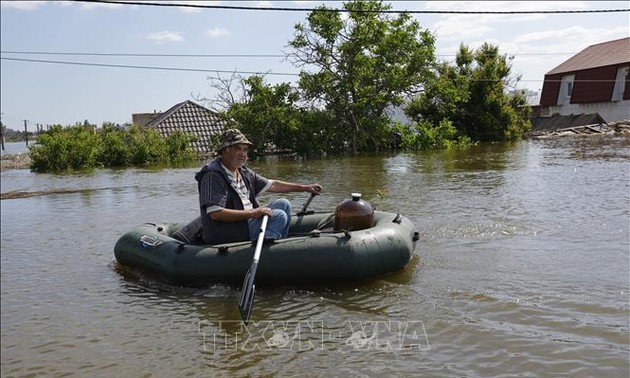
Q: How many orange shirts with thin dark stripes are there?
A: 0